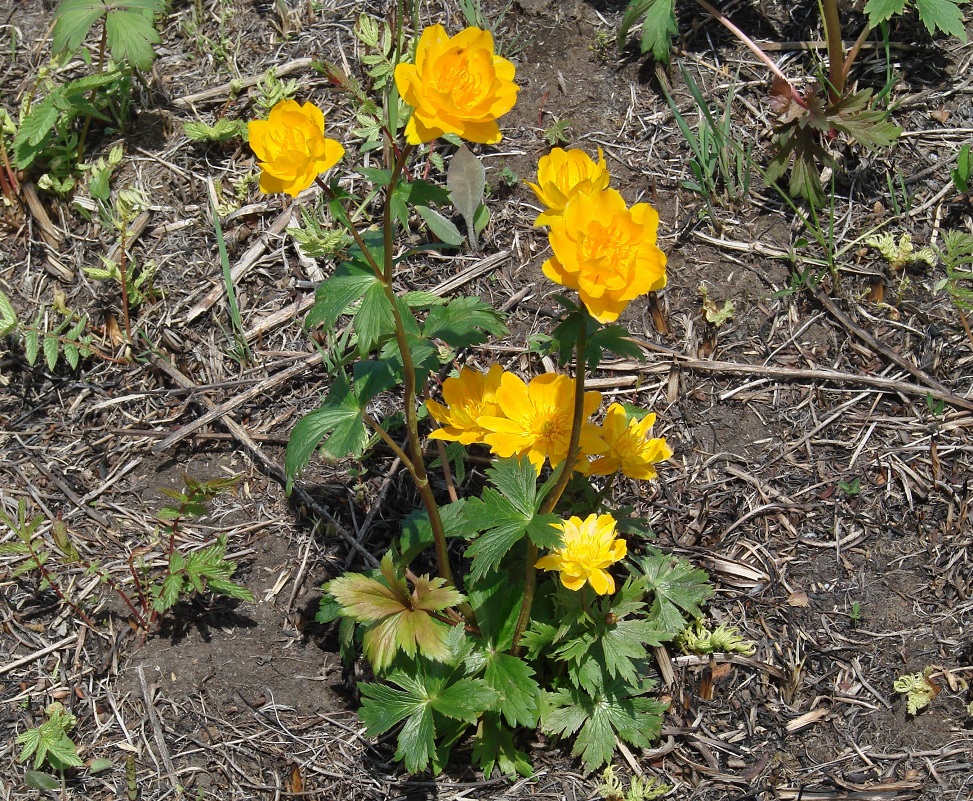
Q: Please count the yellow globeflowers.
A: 8